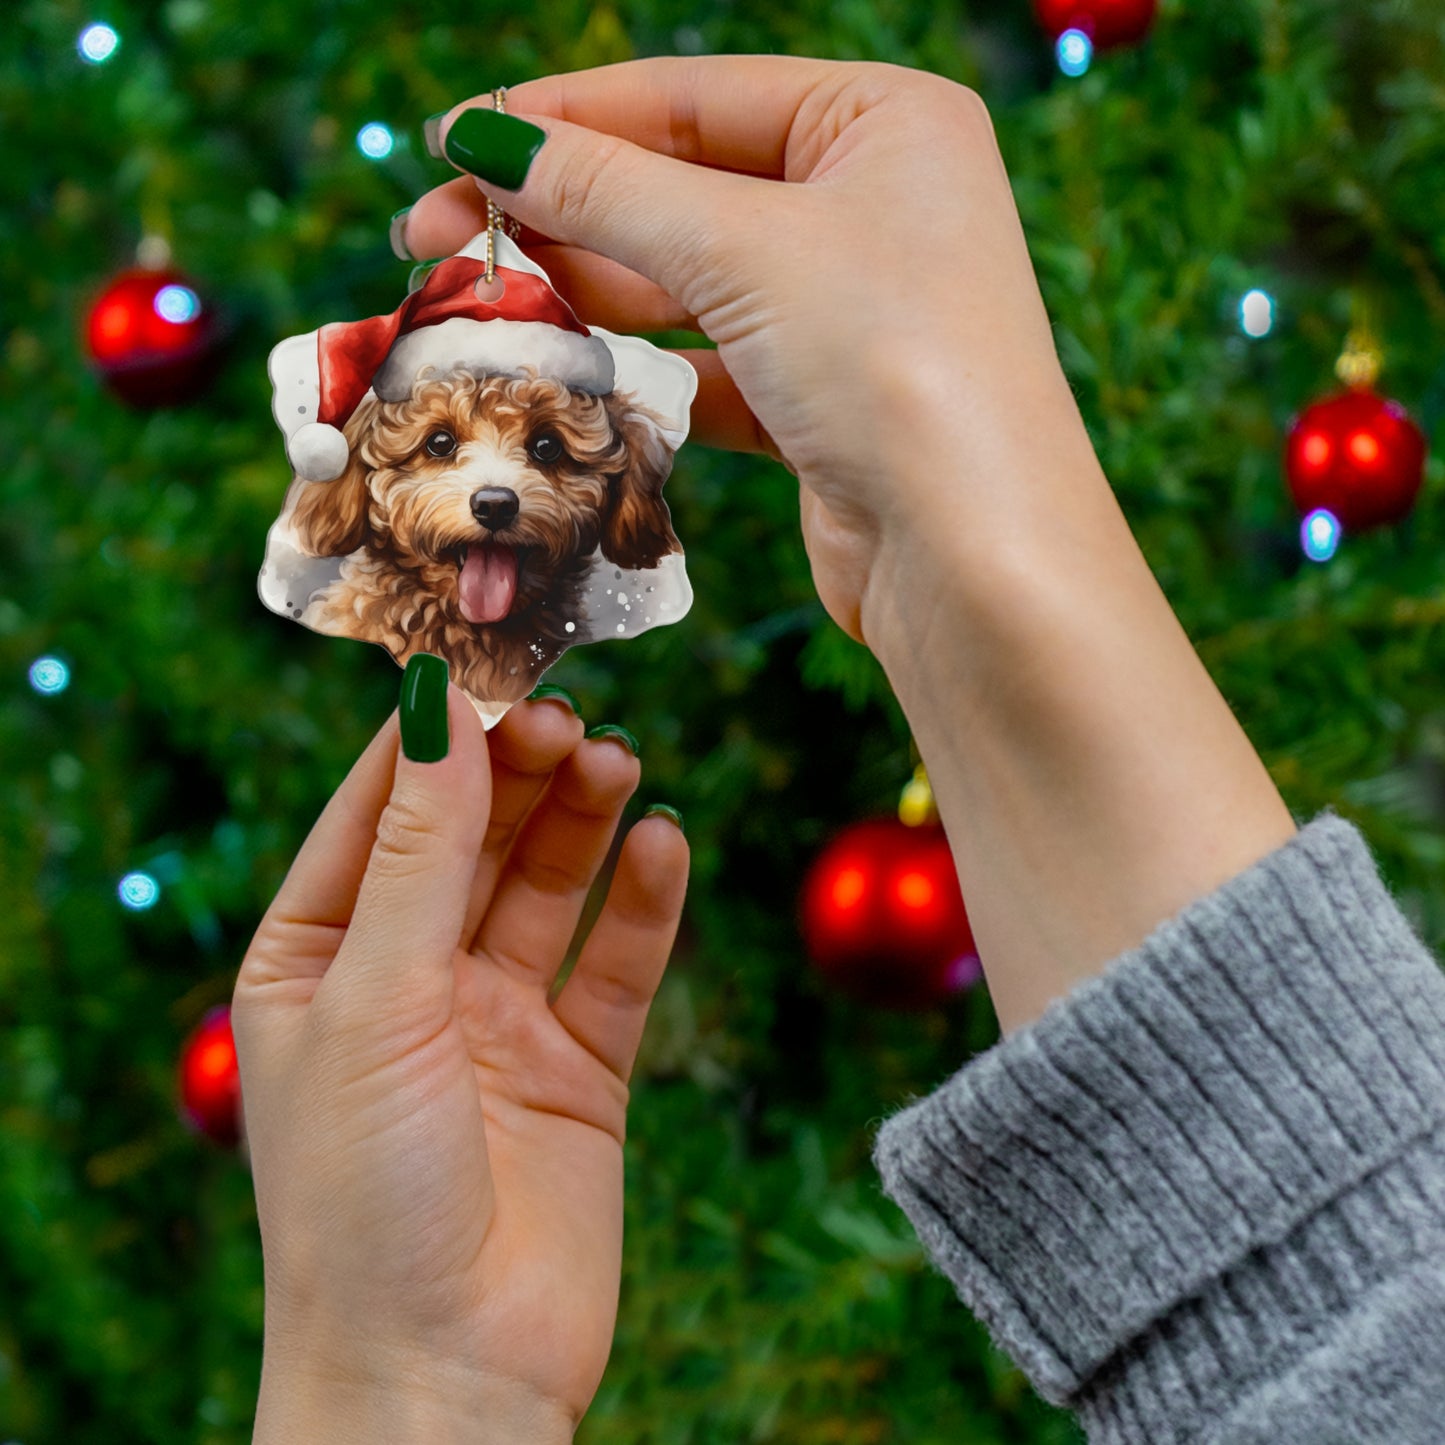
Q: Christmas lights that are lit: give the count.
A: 8